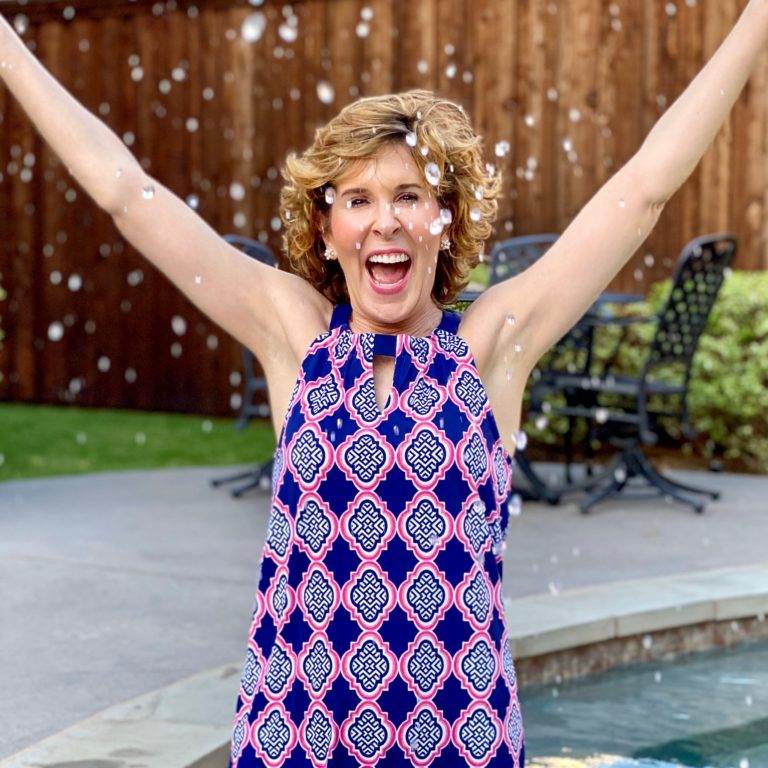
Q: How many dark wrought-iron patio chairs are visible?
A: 3